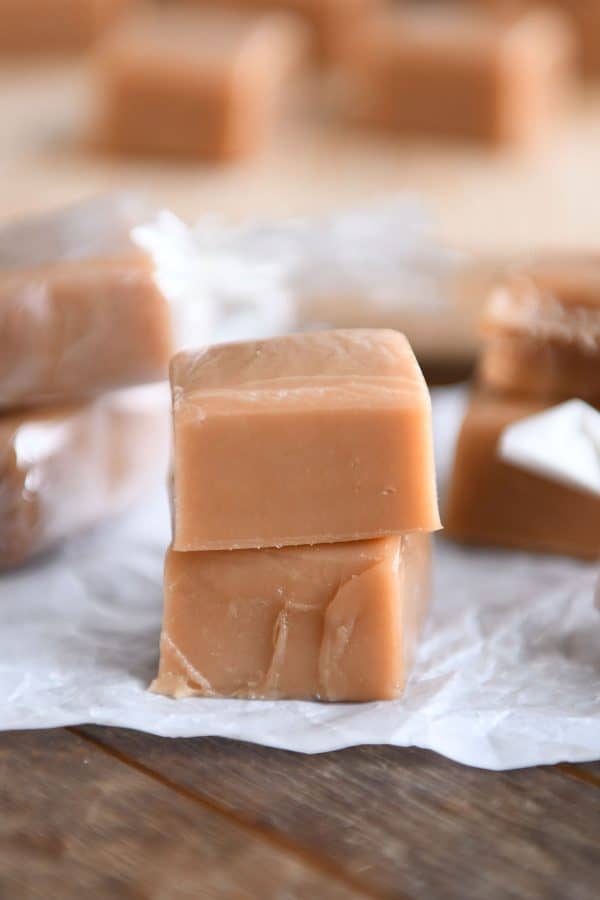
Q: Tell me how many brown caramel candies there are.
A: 11